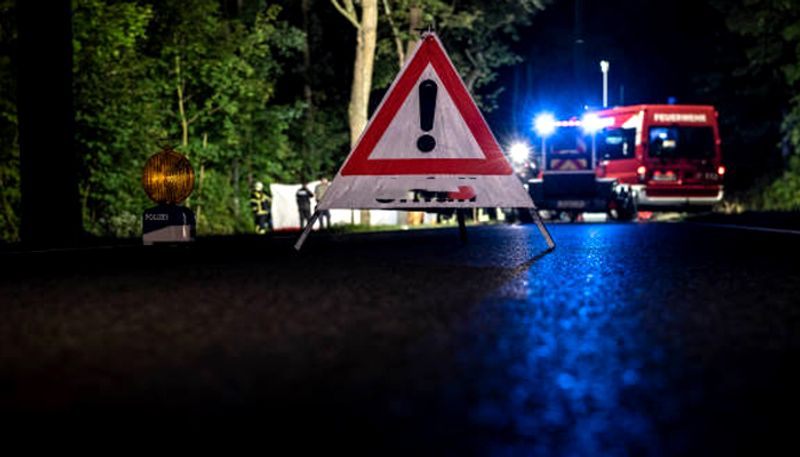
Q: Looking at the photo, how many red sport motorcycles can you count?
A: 0